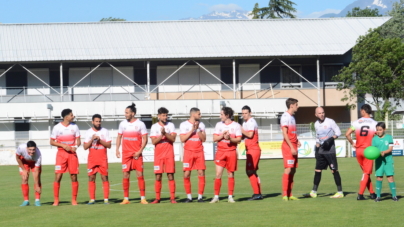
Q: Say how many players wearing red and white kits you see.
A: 10